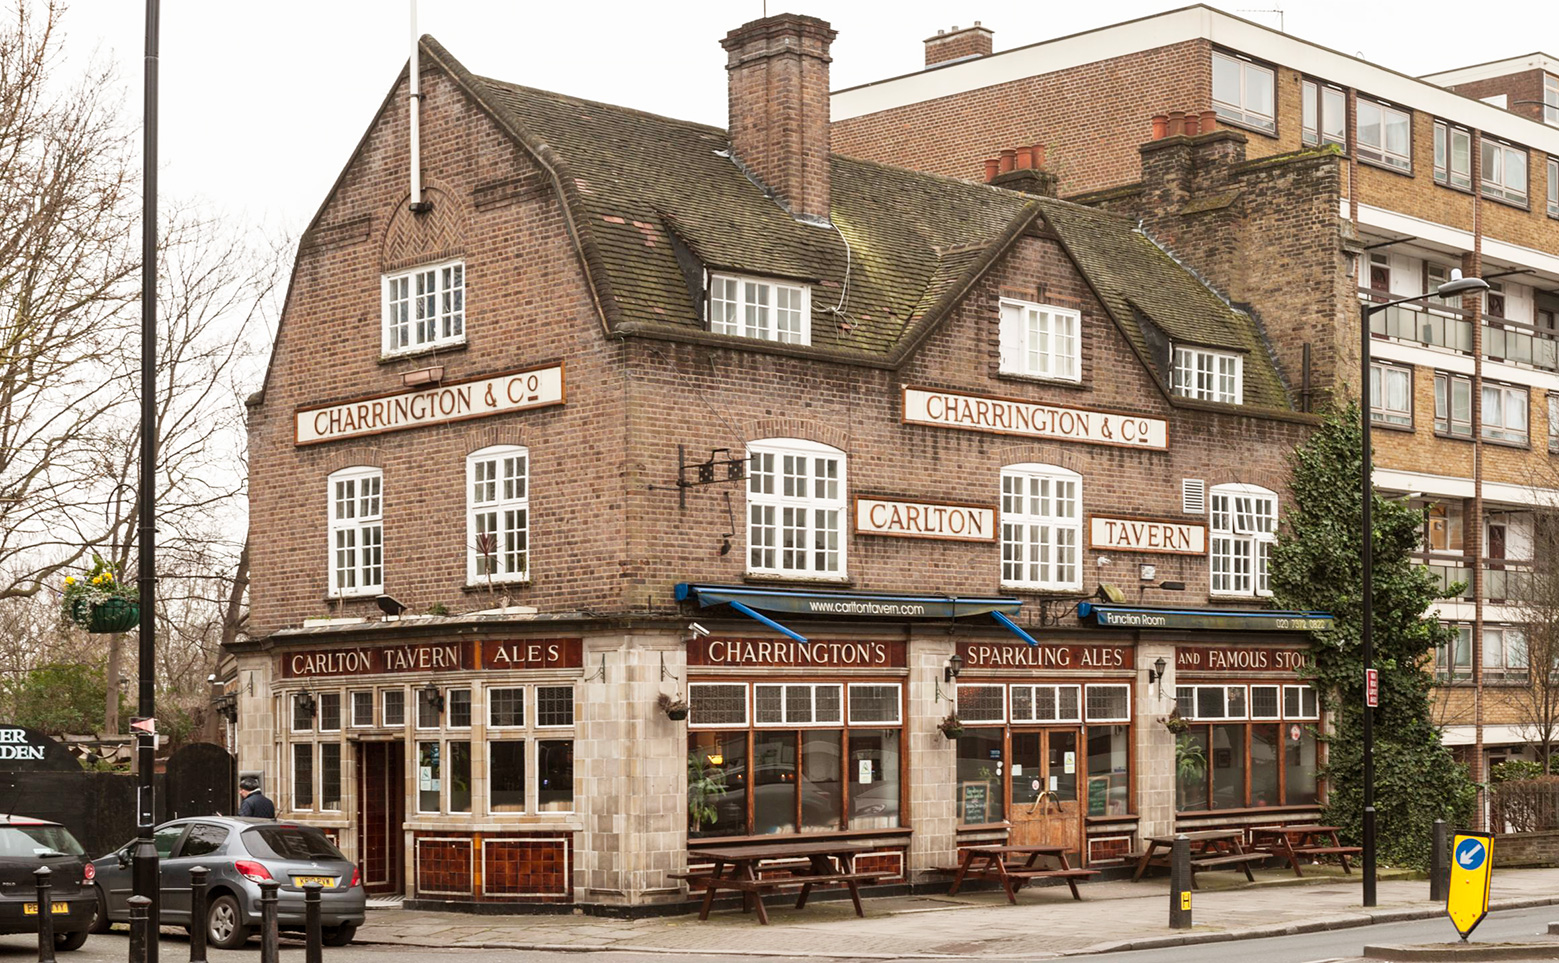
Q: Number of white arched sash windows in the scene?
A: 5